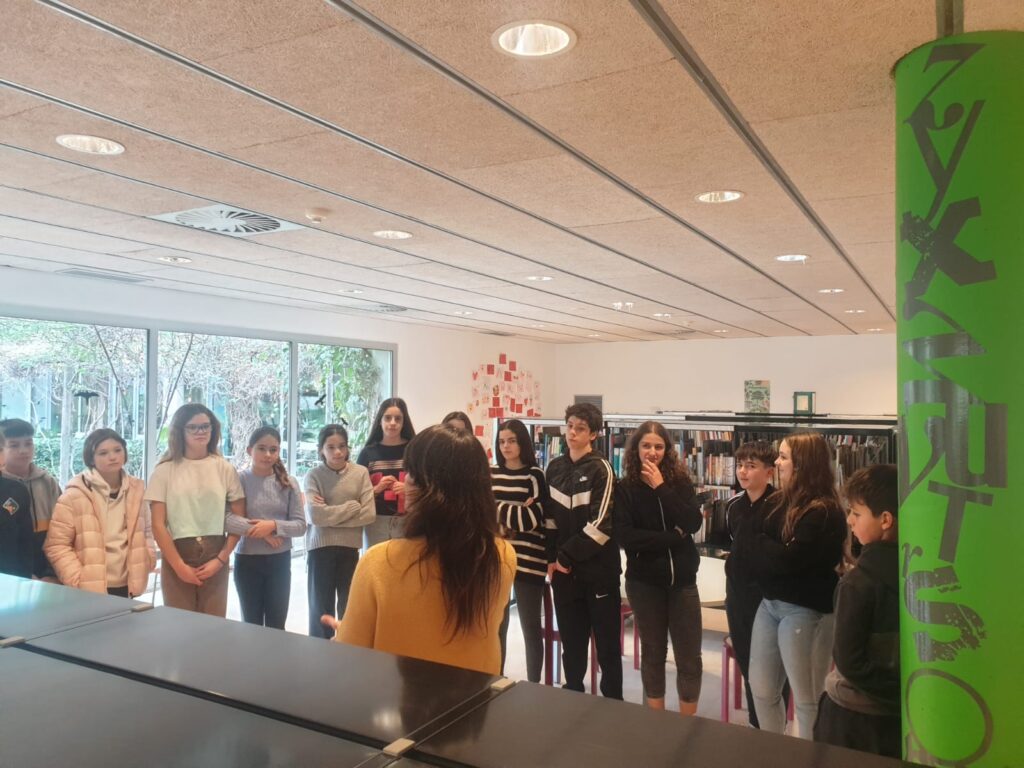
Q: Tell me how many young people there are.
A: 14